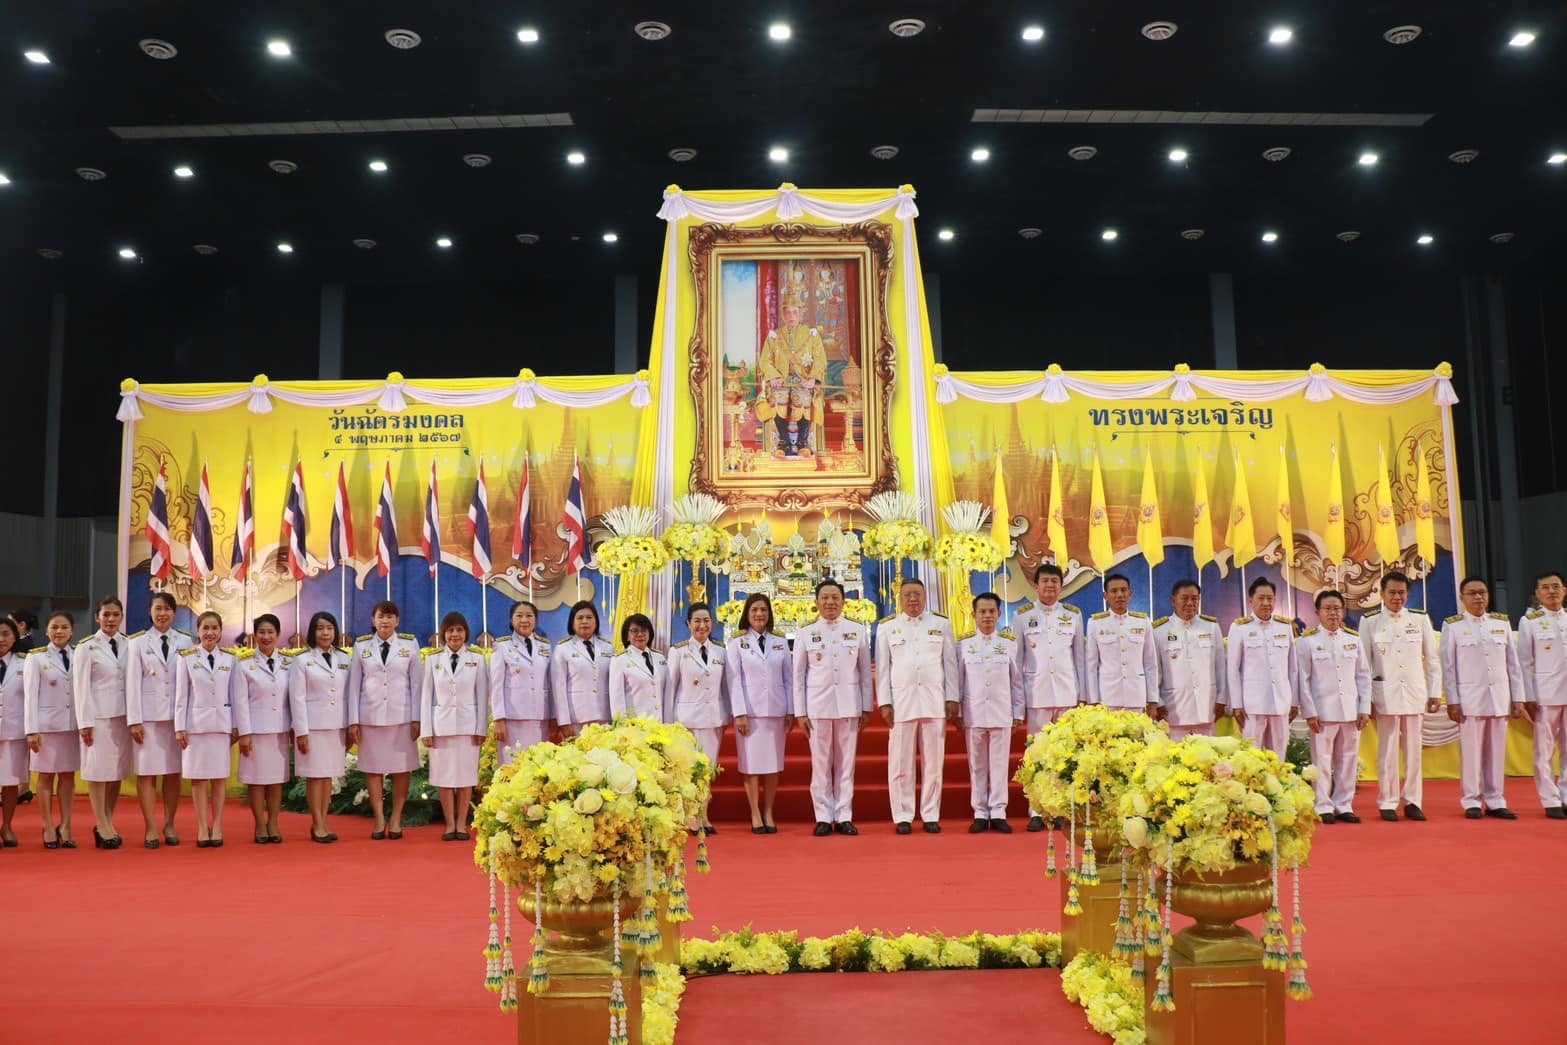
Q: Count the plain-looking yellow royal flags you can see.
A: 10